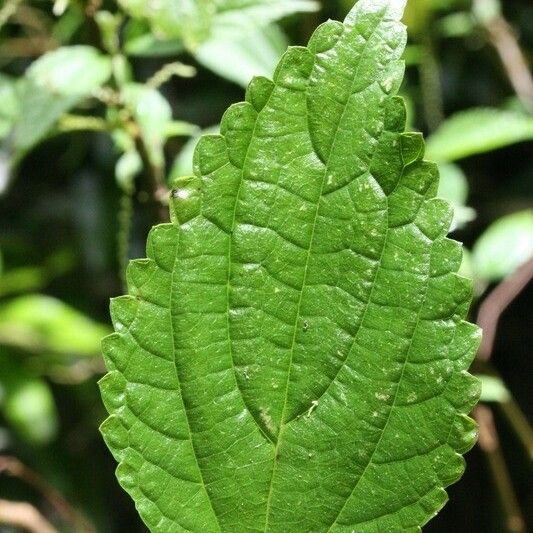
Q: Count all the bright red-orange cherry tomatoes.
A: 0